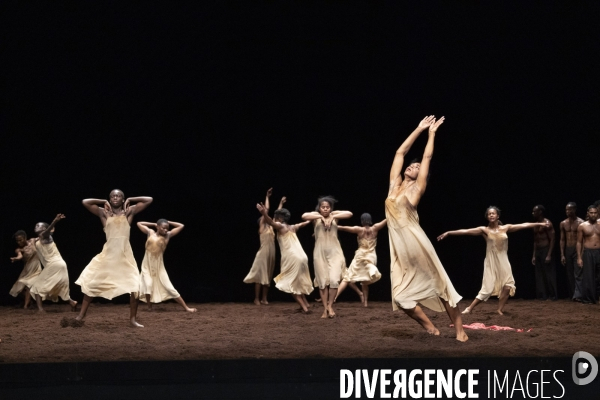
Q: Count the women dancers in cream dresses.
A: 10